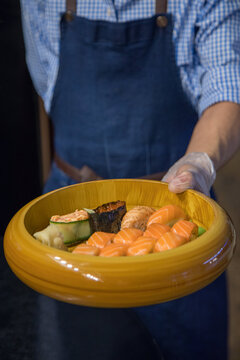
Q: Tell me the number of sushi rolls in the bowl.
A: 12